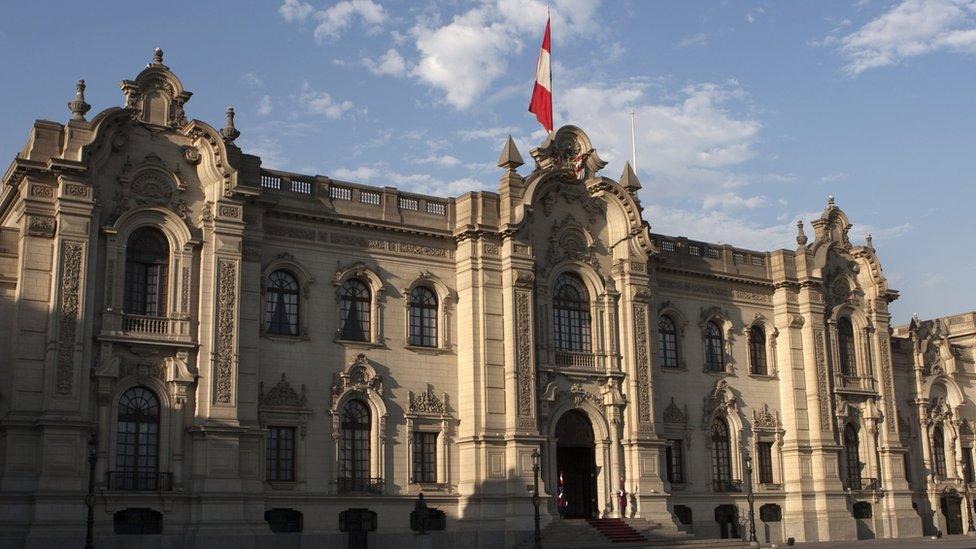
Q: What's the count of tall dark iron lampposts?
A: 3